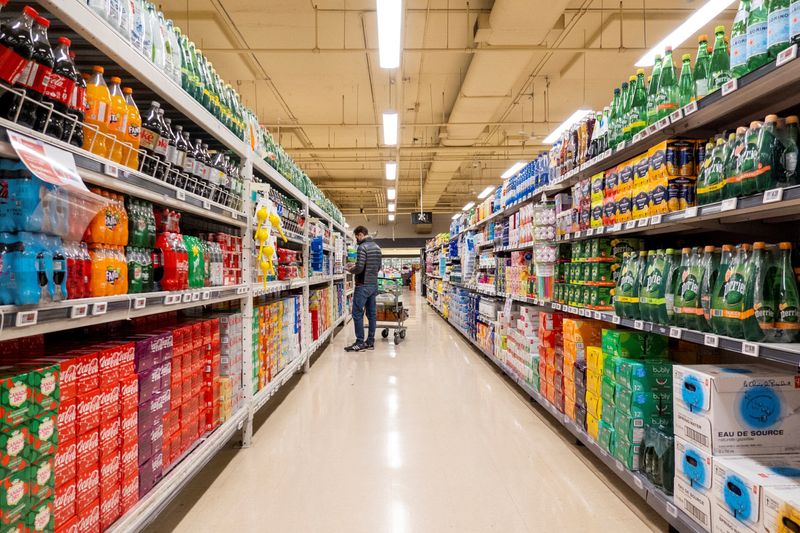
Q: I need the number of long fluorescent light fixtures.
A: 12